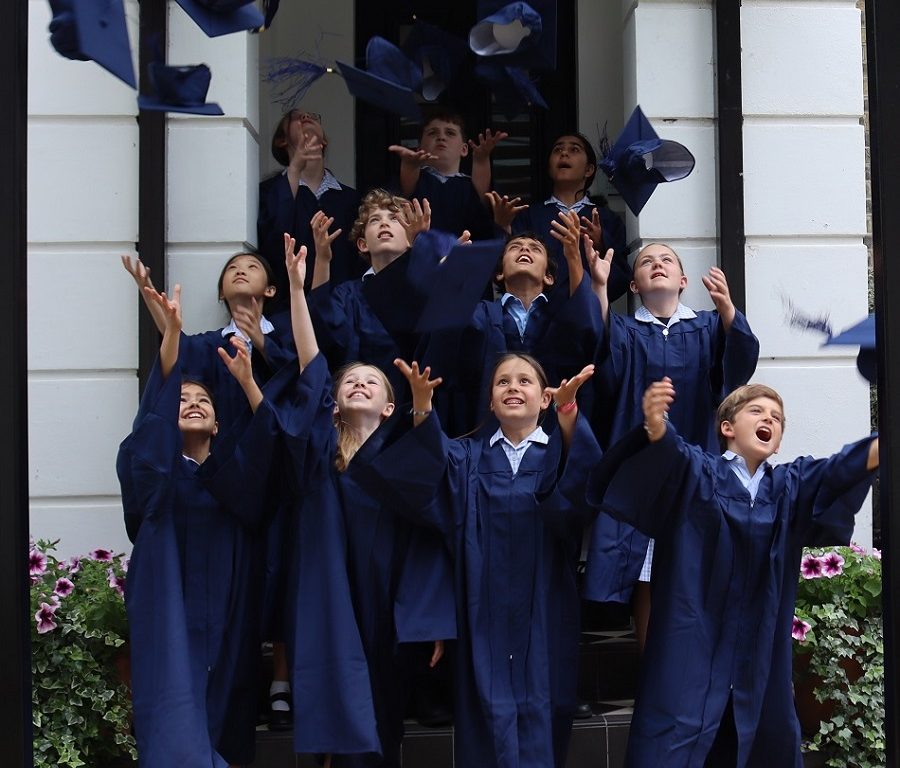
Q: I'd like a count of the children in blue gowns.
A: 11